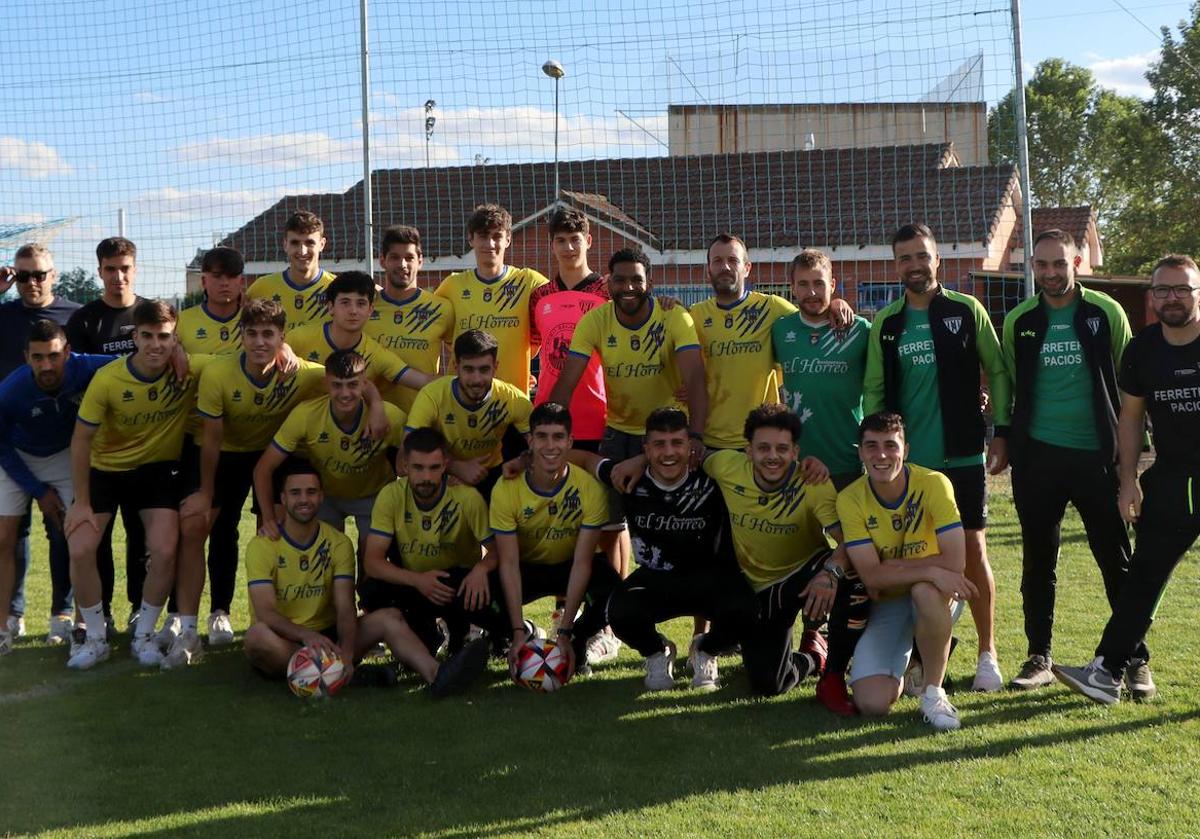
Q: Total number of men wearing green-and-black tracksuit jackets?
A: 2